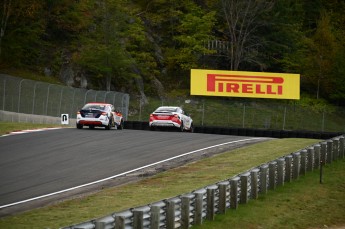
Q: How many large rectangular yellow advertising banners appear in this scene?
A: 1